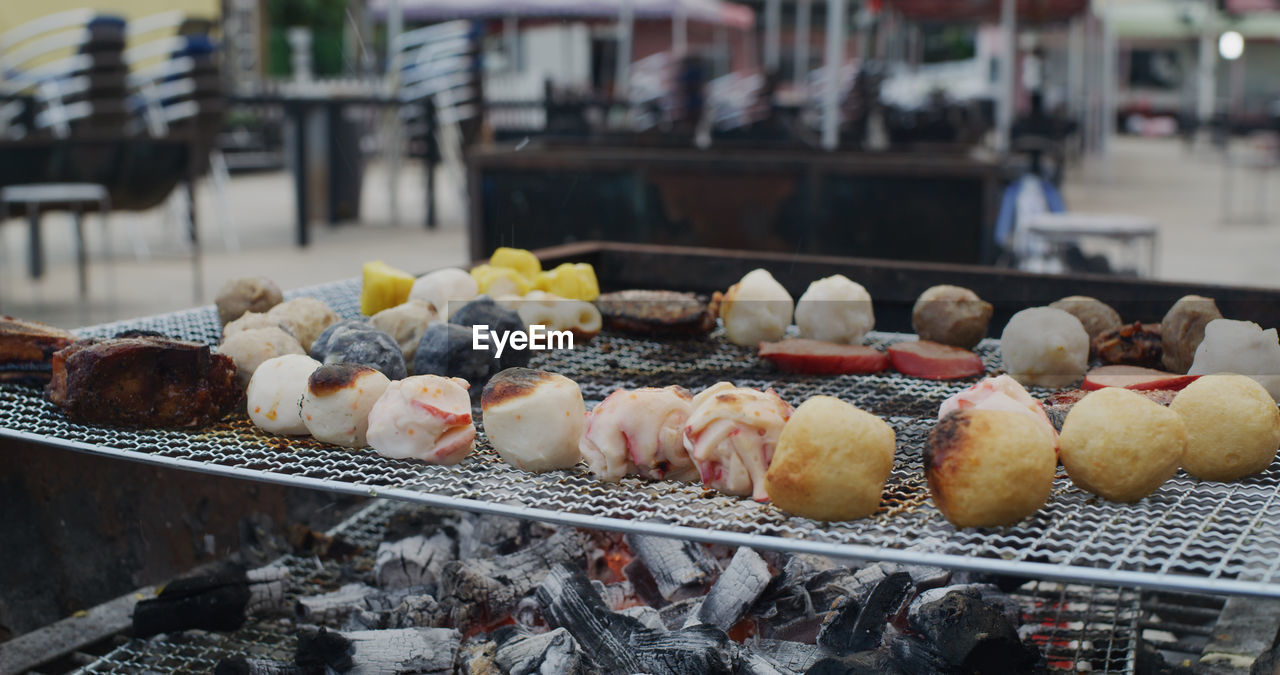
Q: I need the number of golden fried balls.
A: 4